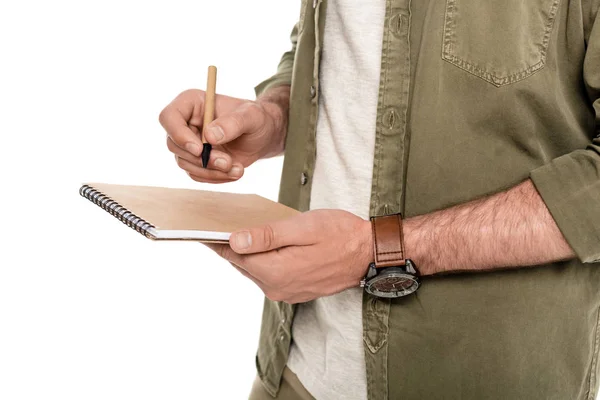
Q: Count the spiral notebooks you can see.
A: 1